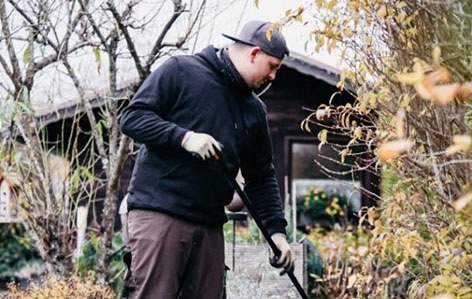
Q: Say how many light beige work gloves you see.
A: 2